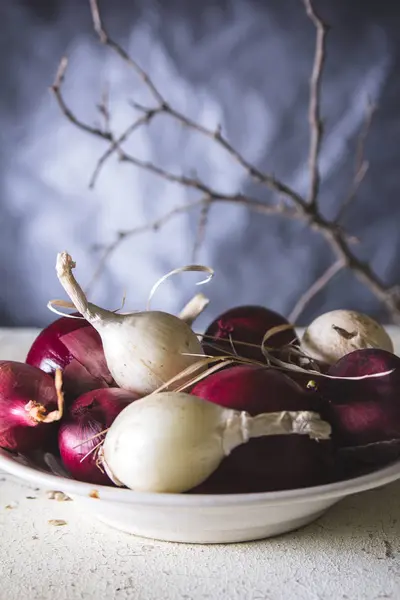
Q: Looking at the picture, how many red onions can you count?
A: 6